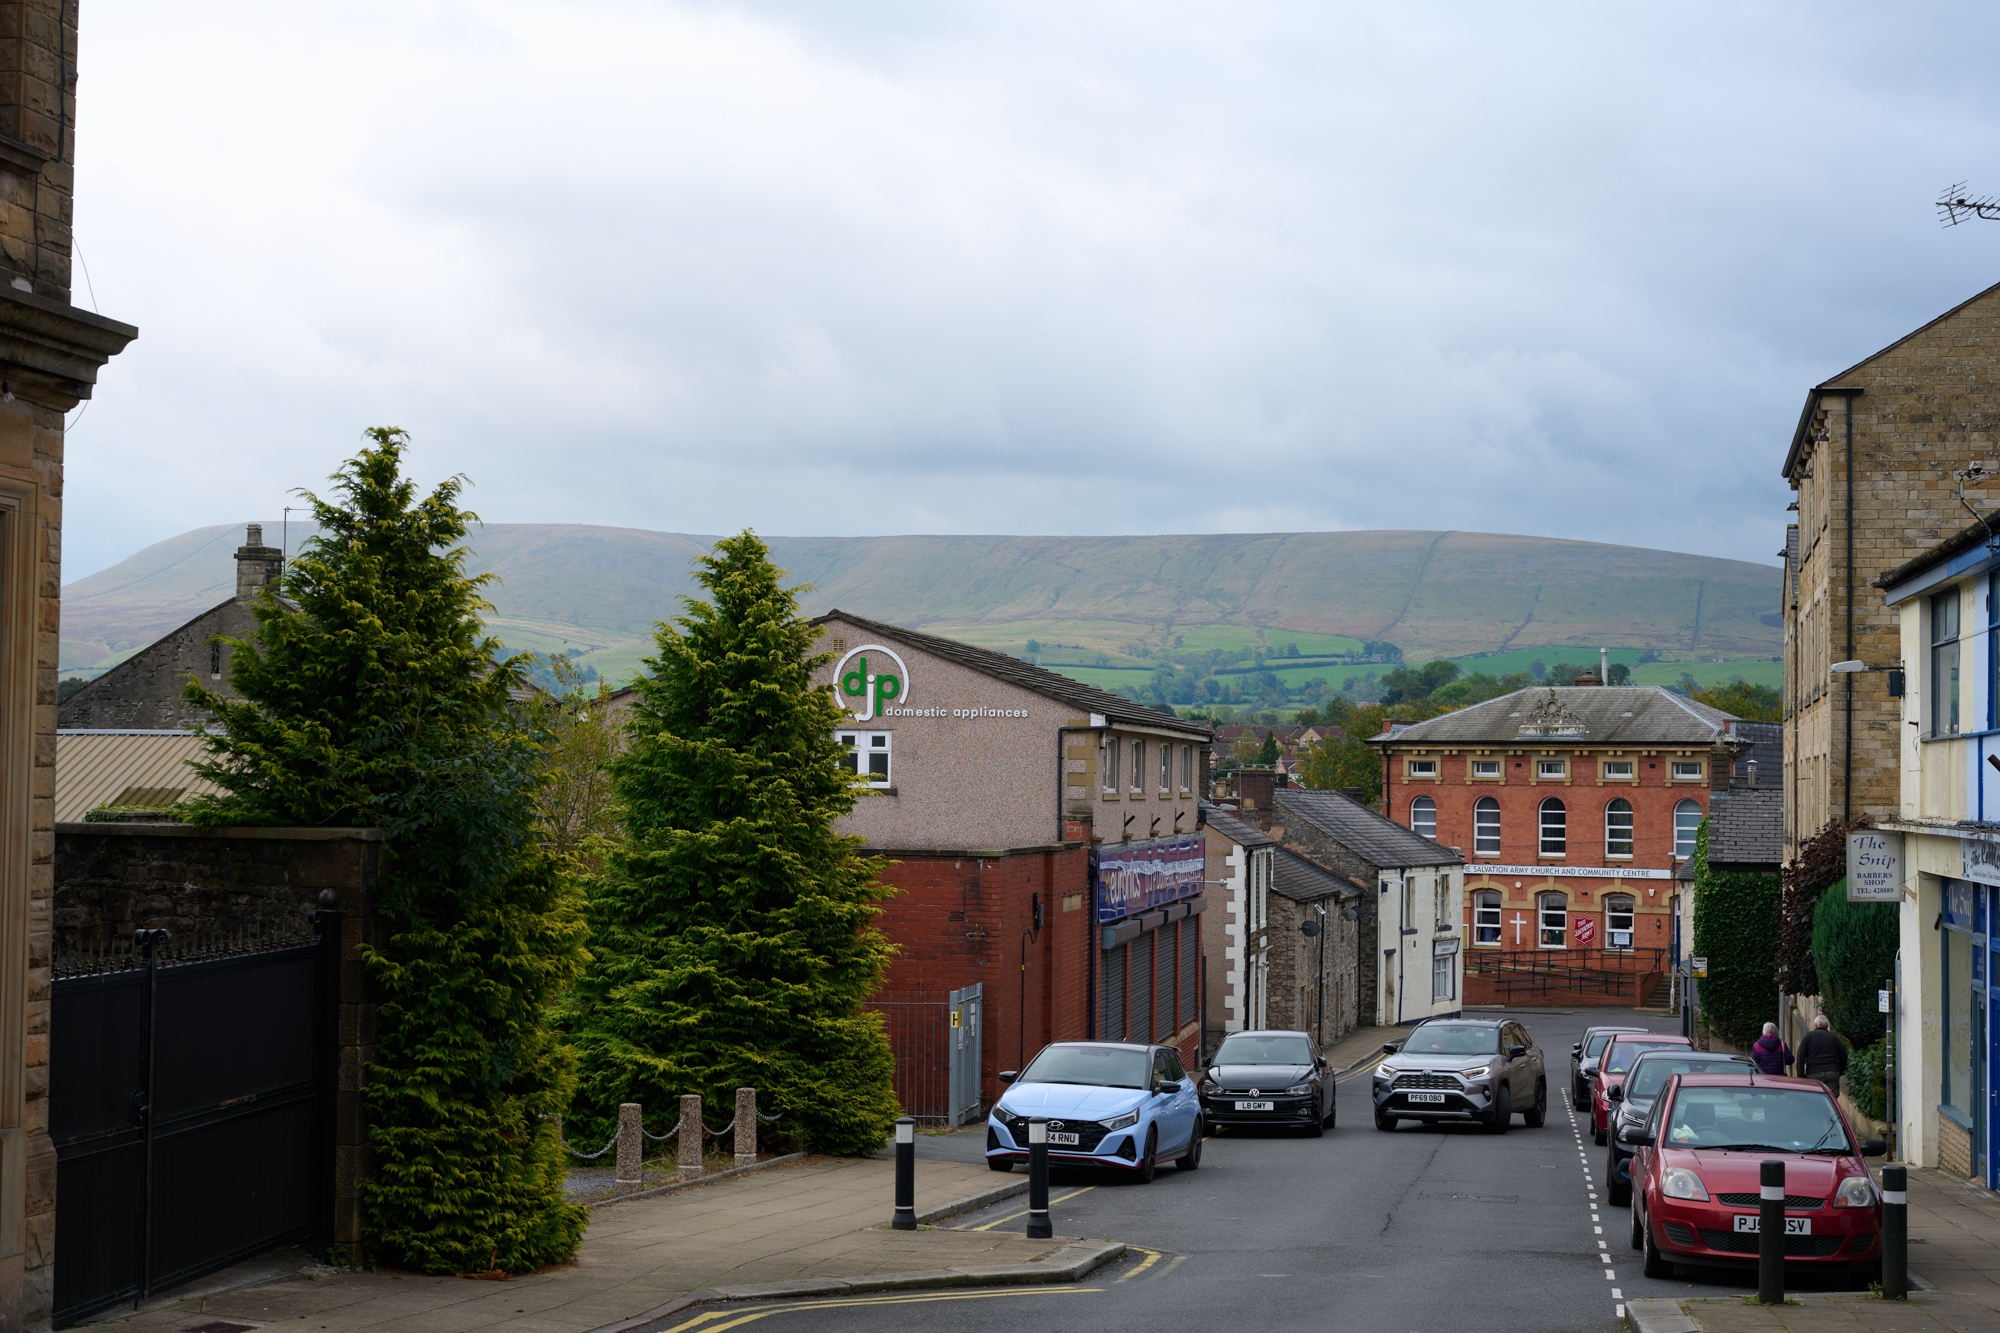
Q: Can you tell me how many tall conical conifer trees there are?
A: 2